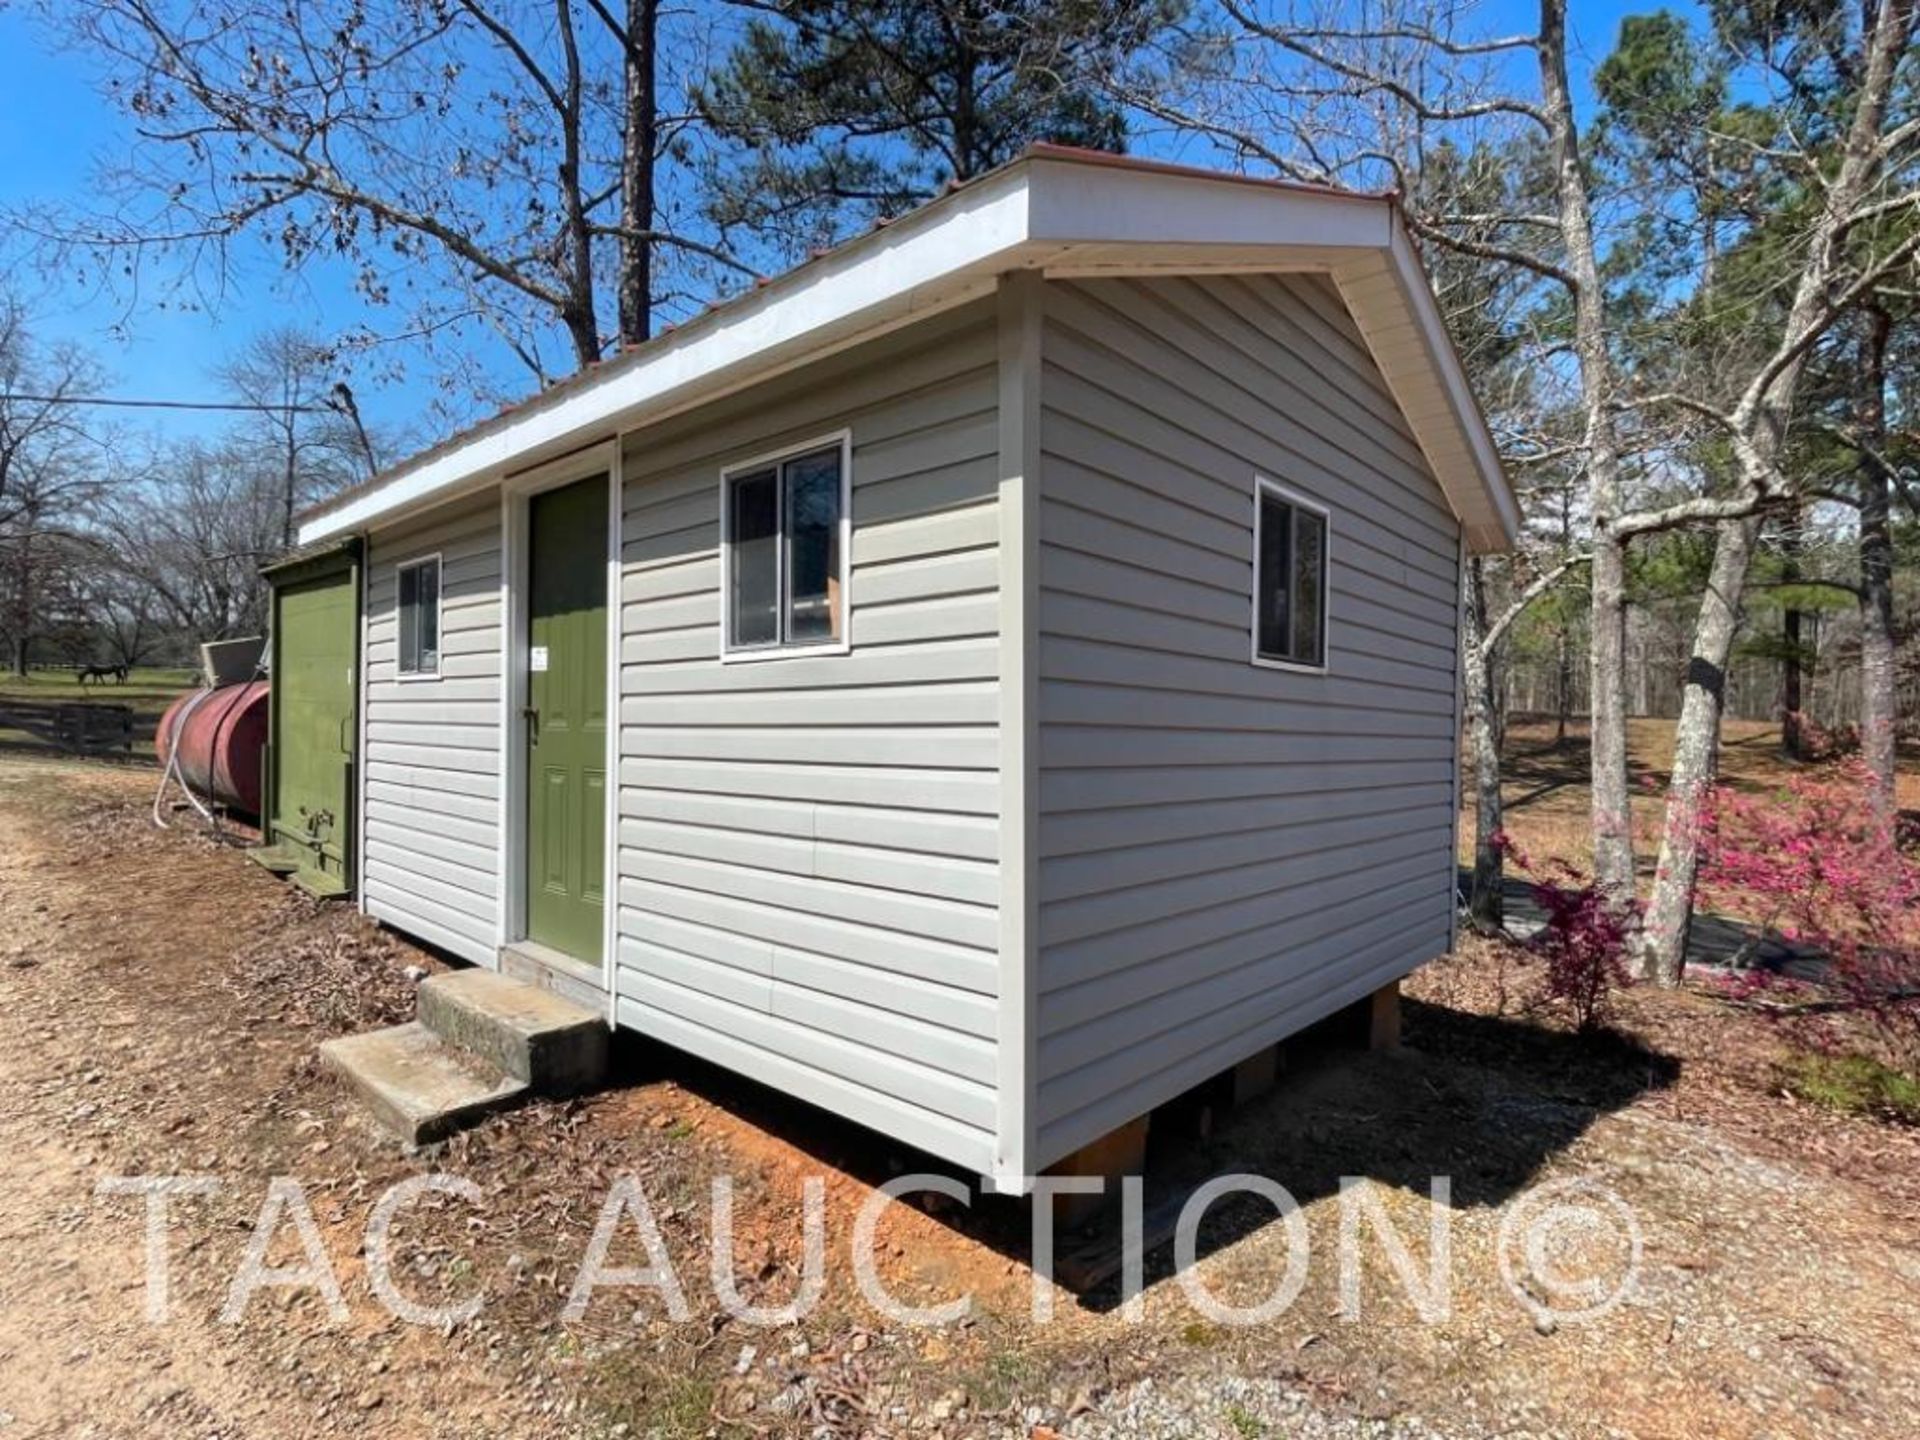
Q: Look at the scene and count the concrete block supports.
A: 3